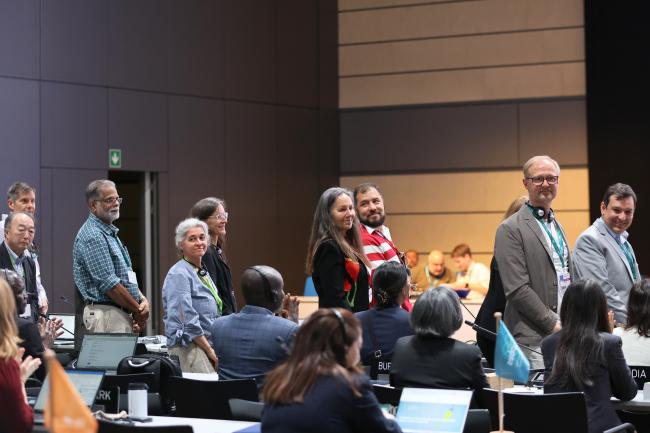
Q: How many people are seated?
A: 11